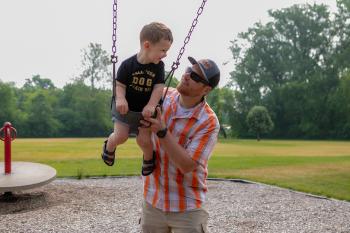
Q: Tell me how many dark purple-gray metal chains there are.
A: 2